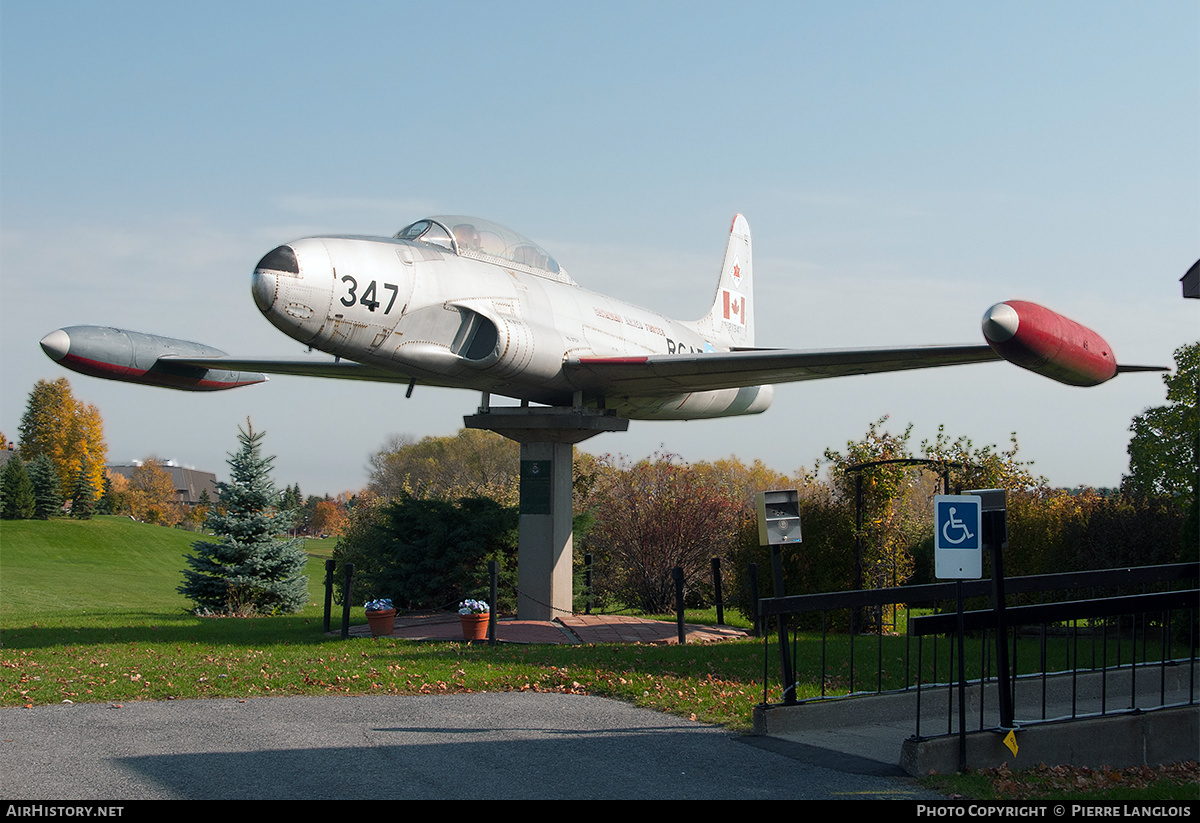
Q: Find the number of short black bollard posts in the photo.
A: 7